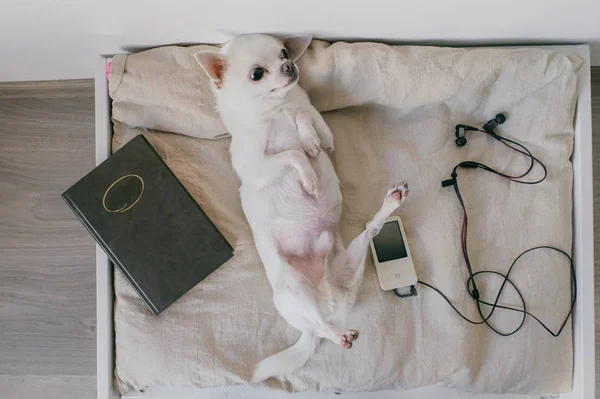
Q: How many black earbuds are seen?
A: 2